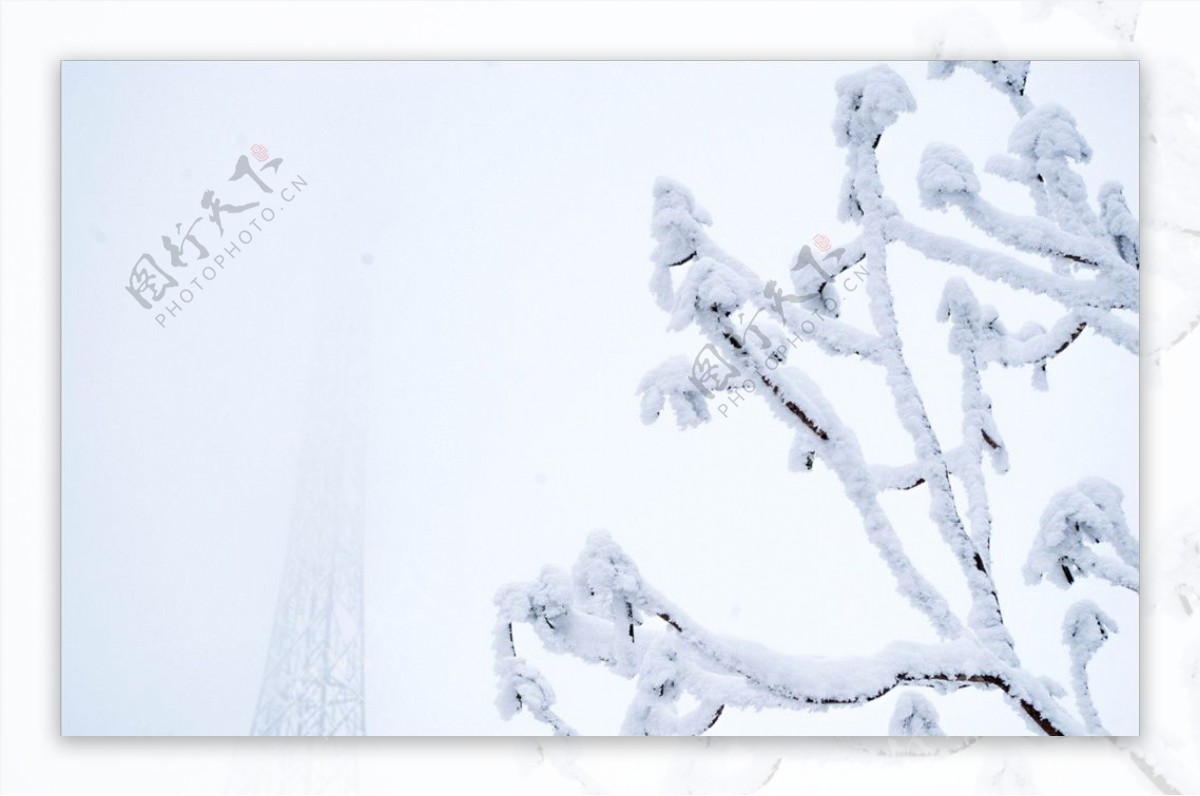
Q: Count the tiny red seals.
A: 2